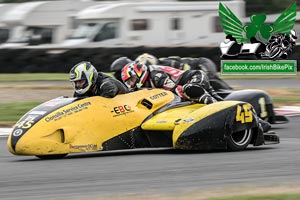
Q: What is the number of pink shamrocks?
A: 0